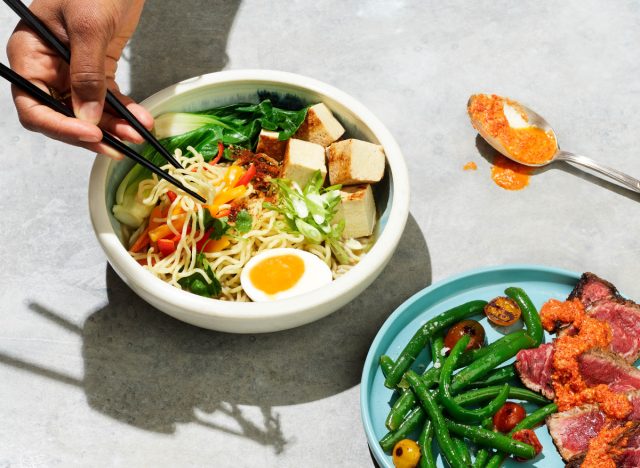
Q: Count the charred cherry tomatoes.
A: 5